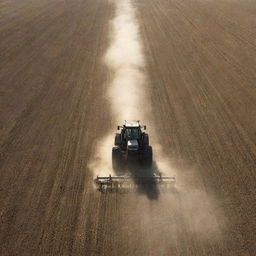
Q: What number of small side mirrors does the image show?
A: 2